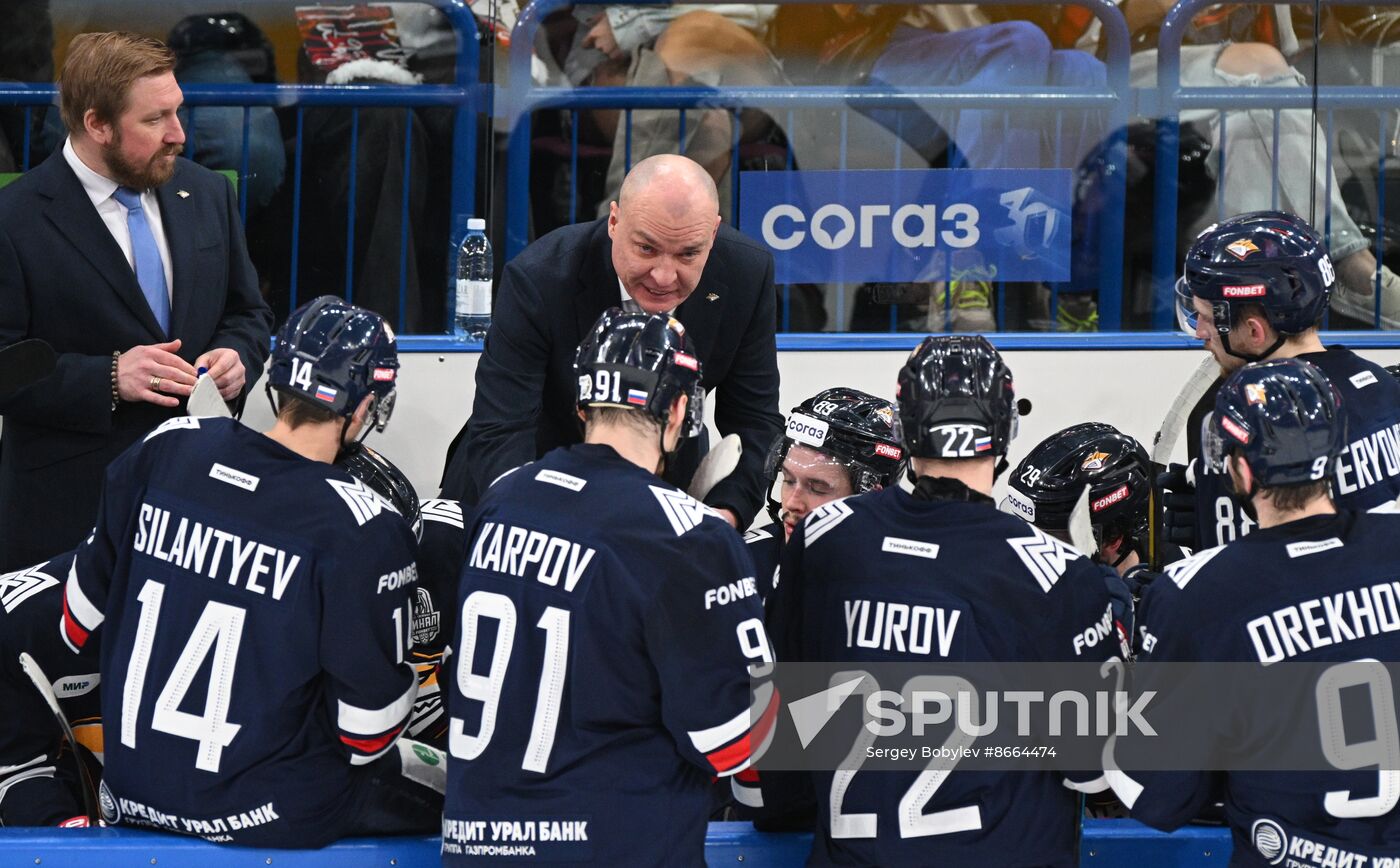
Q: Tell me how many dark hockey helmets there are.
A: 8